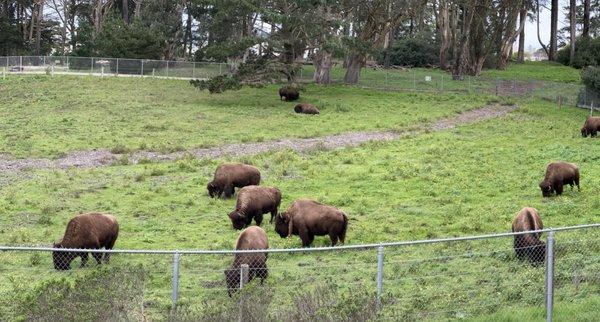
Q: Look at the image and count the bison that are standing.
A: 9